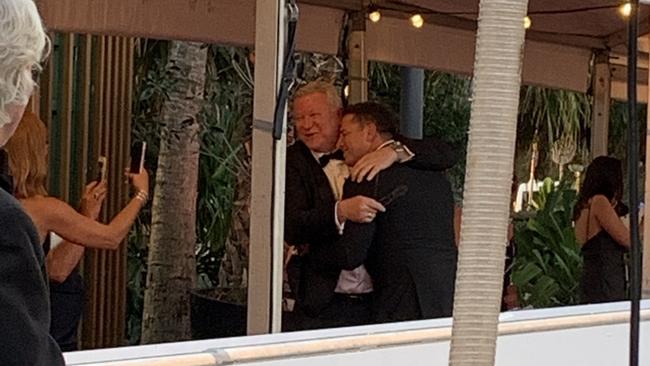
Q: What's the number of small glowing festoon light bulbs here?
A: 4